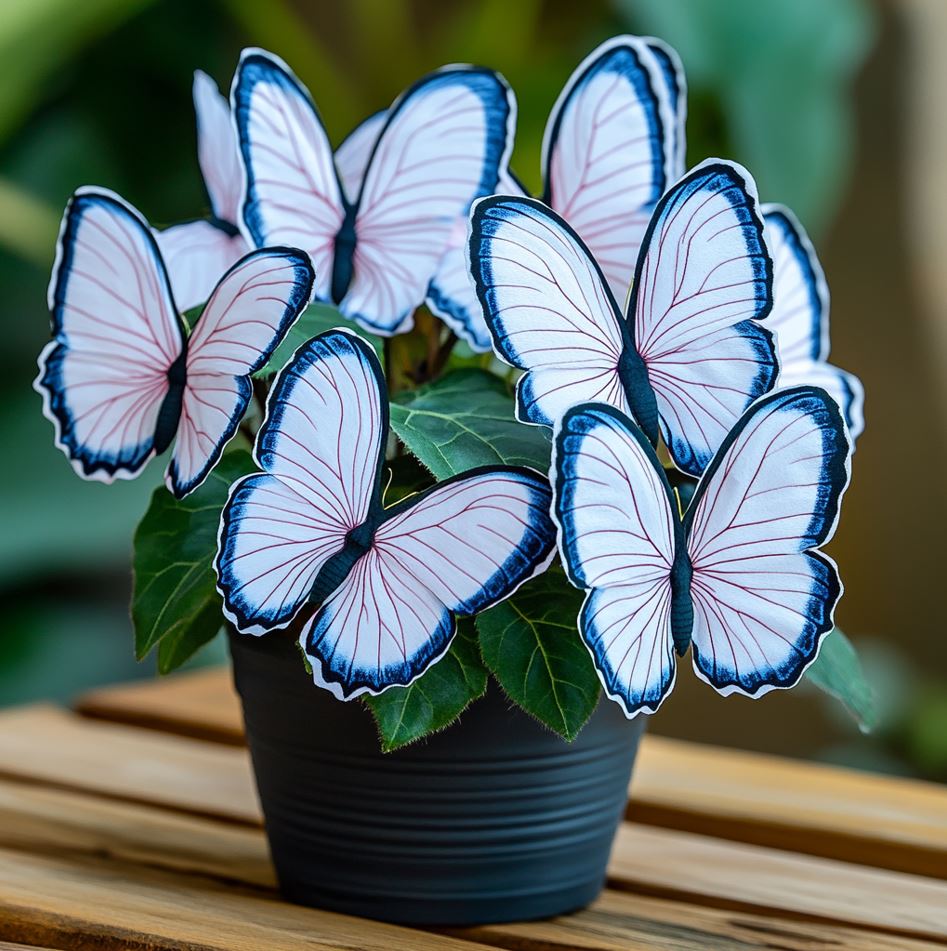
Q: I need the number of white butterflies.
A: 8